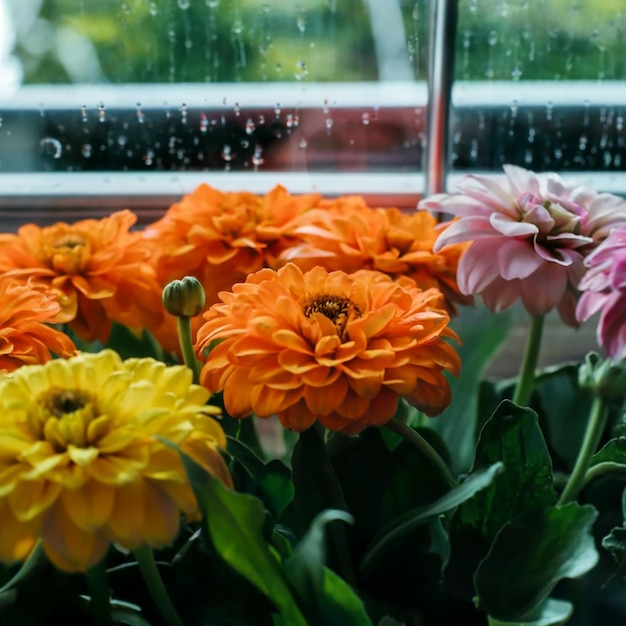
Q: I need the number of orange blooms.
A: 5